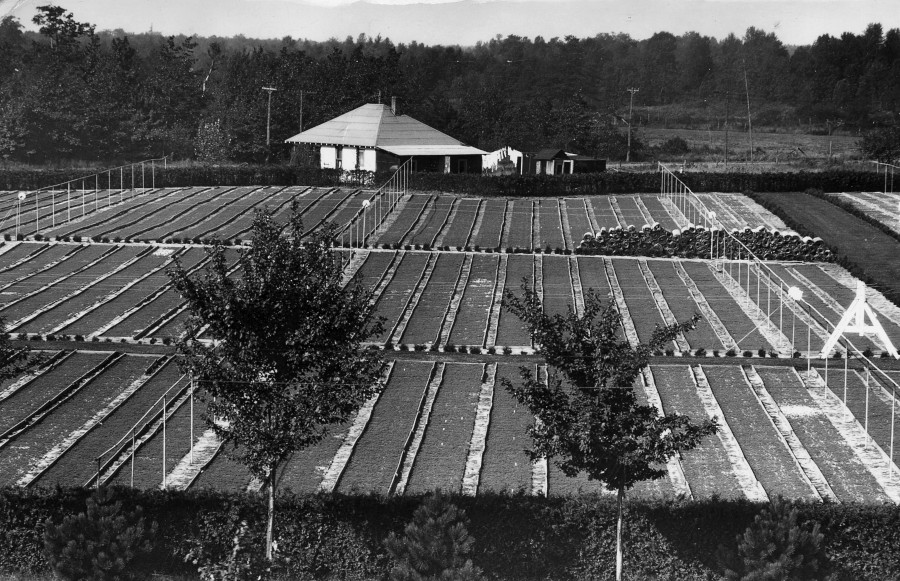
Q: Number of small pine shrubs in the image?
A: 3